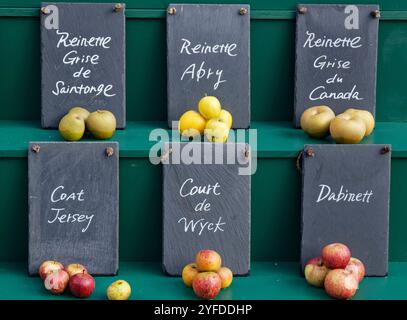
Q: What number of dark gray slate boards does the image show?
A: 6